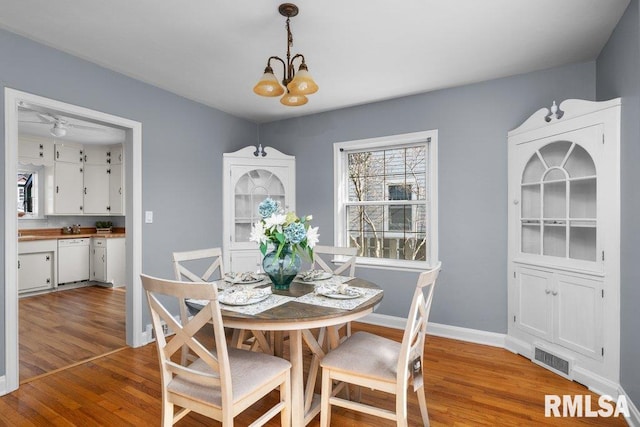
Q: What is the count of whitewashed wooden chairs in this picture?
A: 4